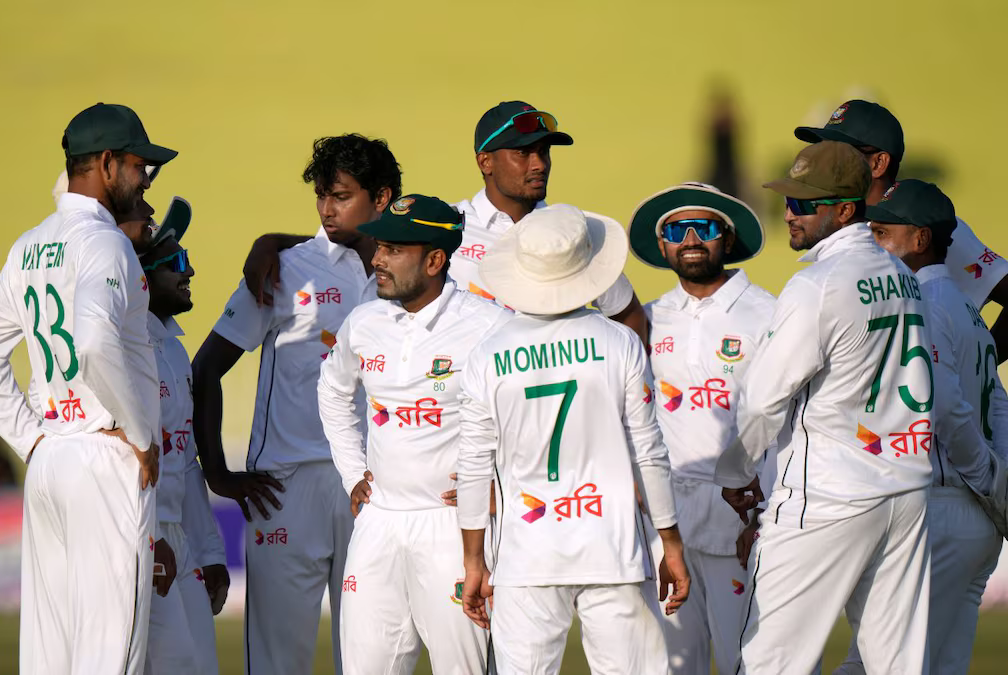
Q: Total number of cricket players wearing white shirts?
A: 11